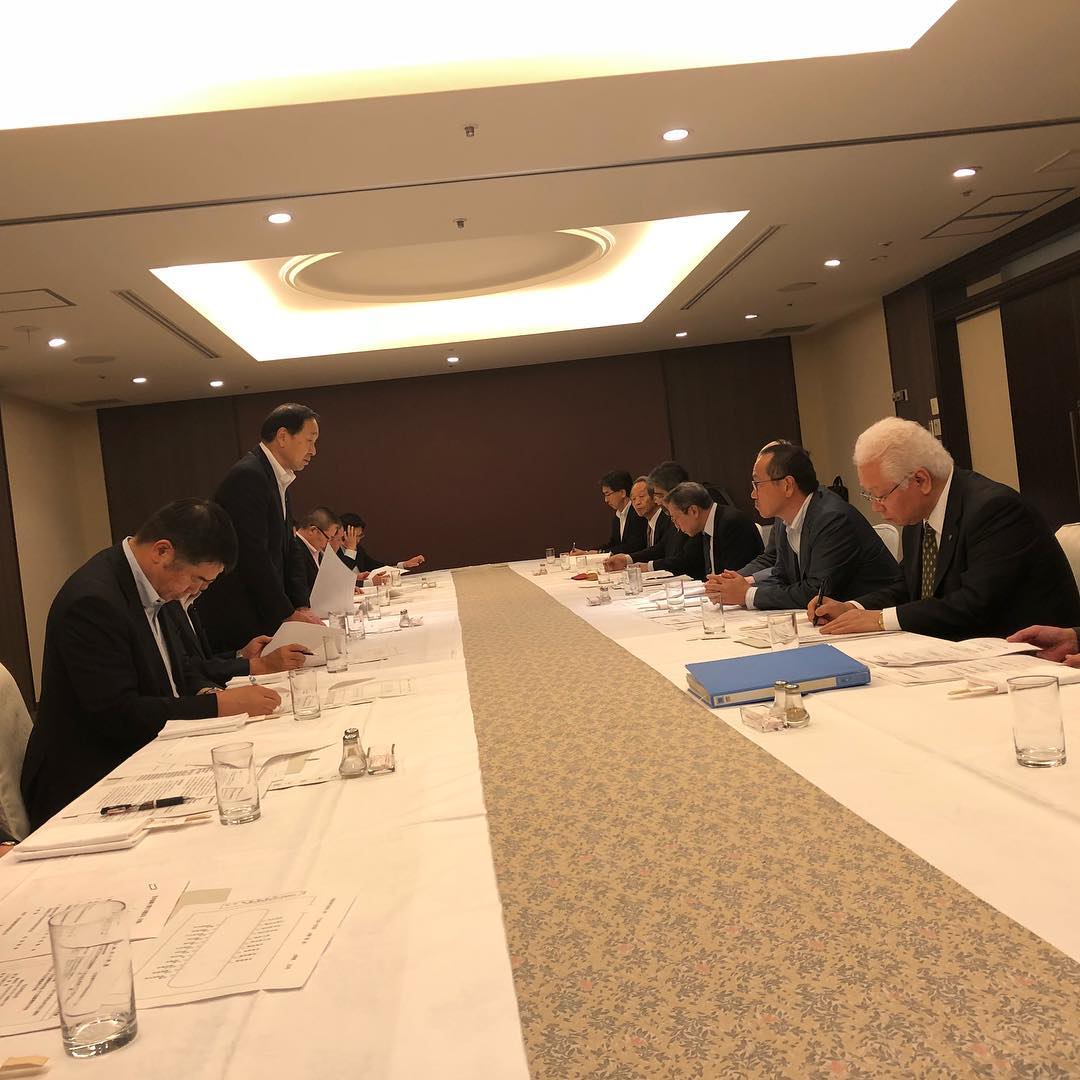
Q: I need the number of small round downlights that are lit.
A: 10